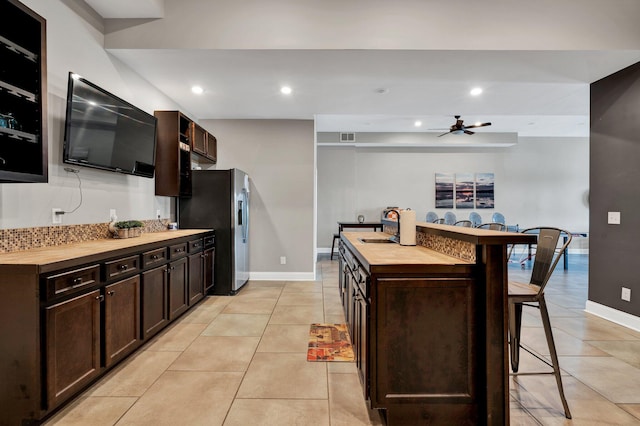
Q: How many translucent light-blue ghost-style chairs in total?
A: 4